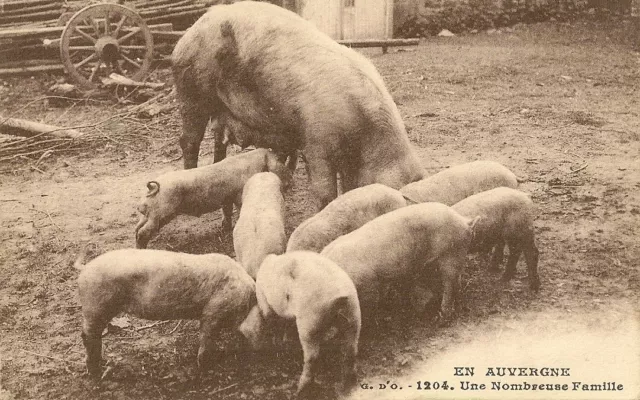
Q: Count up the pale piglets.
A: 8